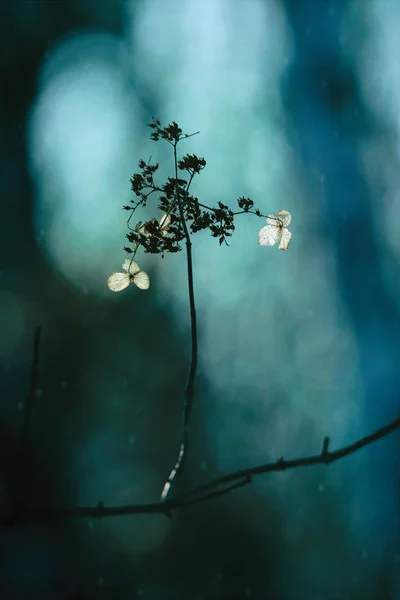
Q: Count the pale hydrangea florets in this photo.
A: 3